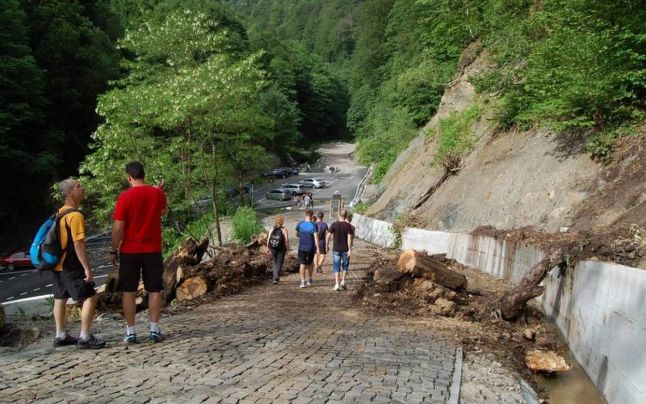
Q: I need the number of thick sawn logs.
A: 2